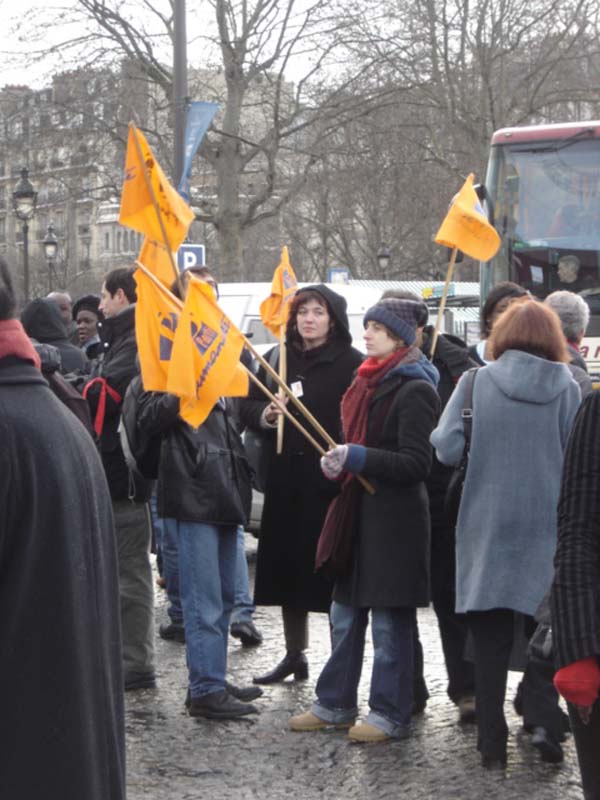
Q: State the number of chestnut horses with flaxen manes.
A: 0